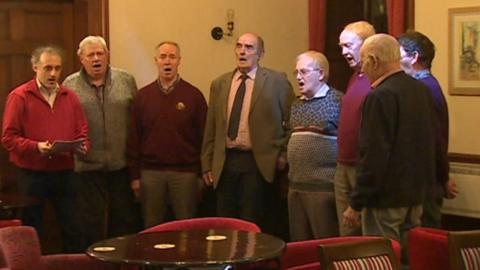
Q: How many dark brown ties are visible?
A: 1